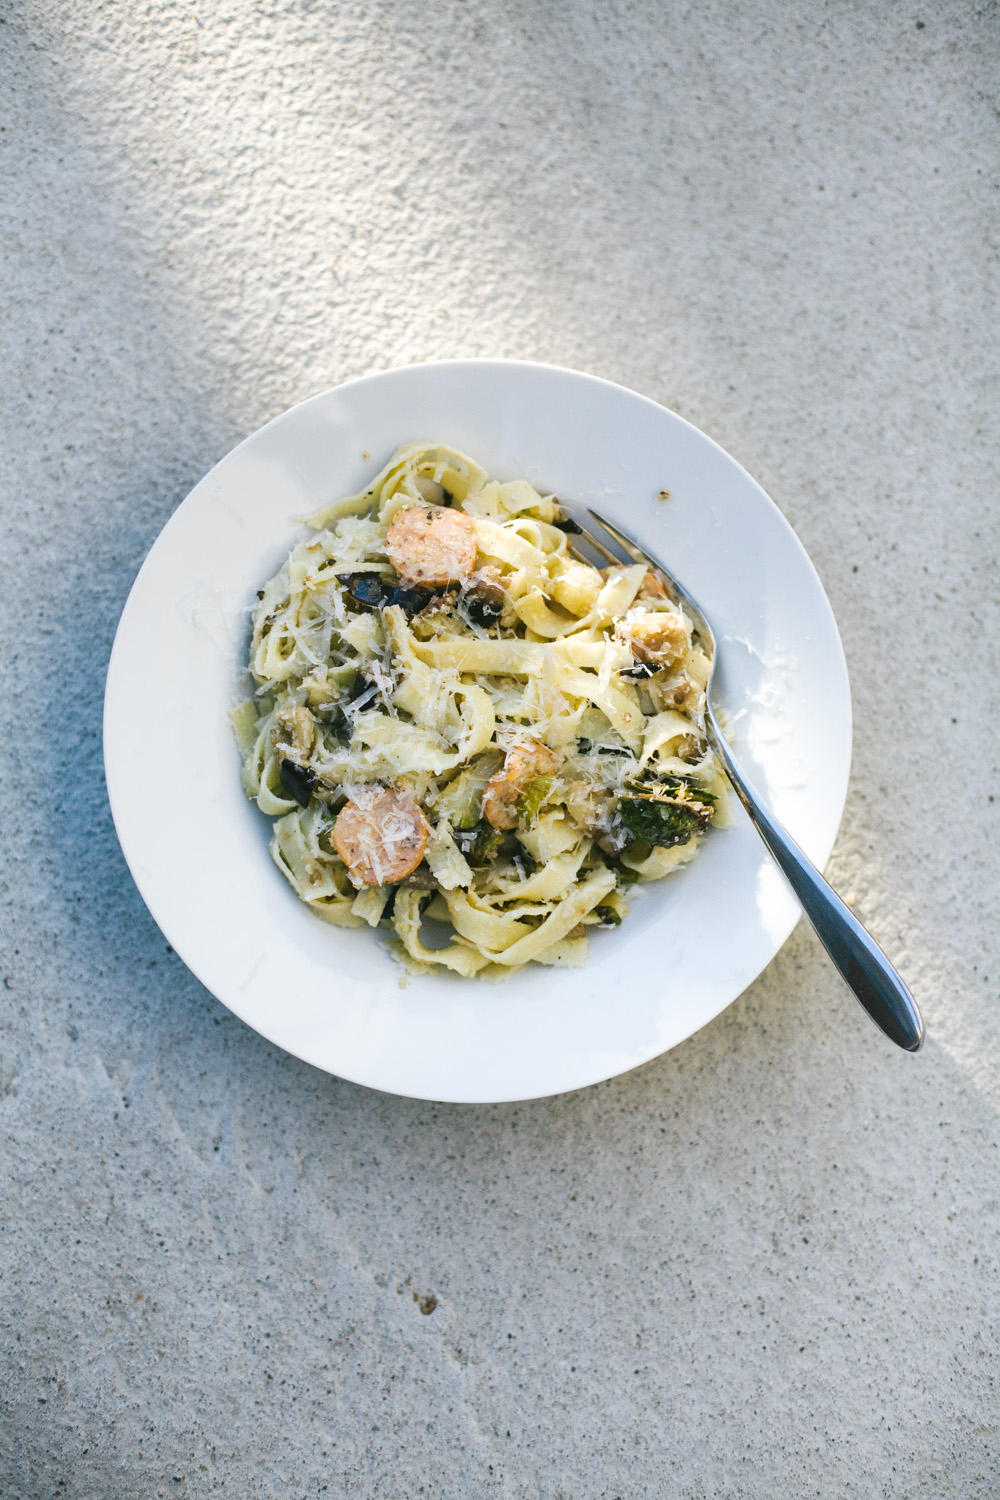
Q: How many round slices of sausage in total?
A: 2